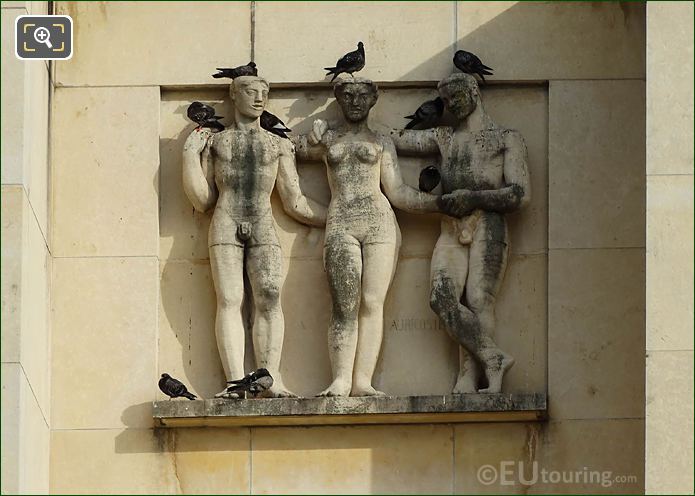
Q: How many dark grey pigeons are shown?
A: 9